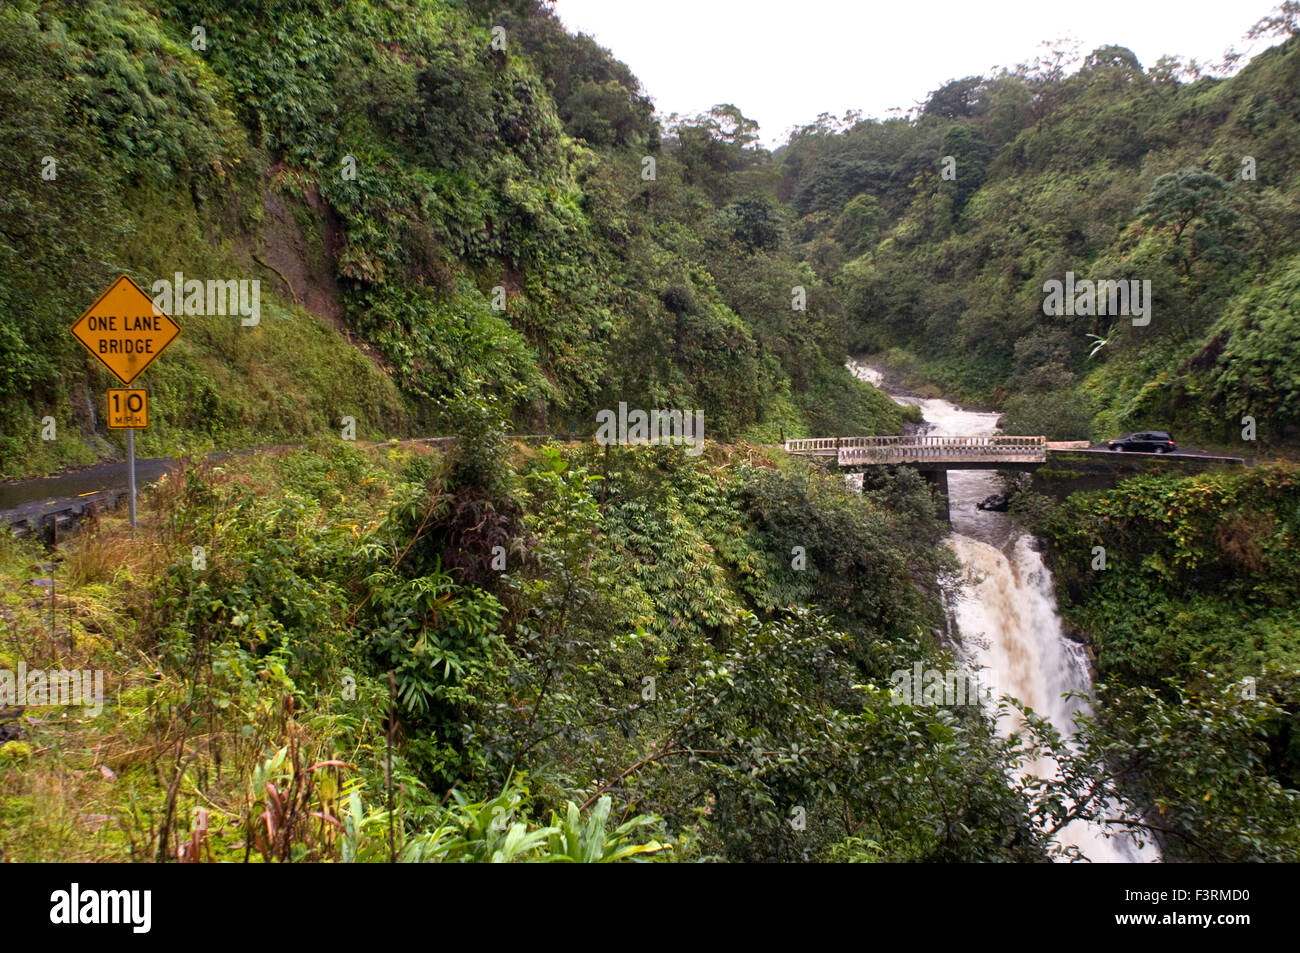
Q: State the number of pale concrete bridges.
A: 1